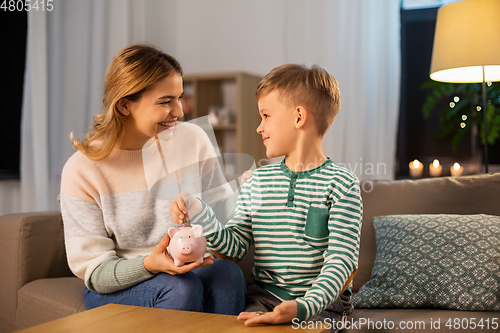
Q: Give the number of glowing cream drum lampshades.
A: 1